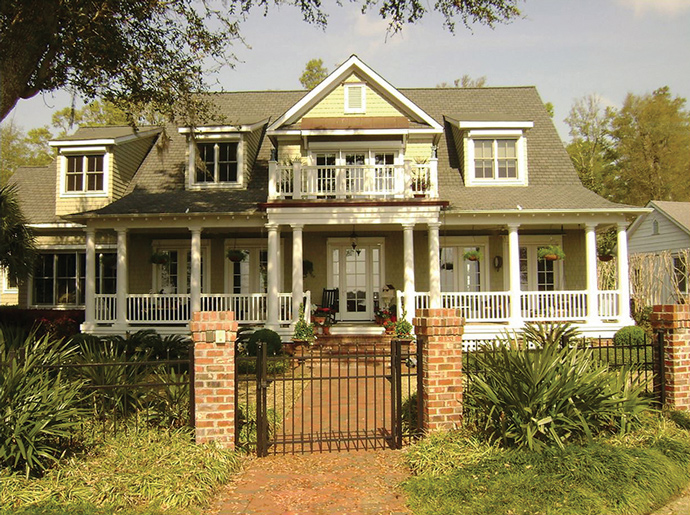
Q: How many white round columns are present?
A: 10